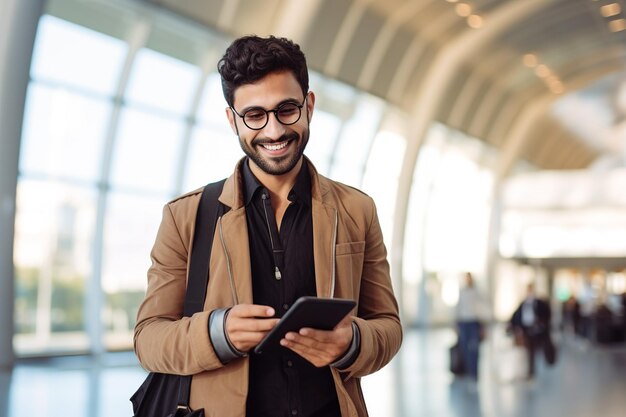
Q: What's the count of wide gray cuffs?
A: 2